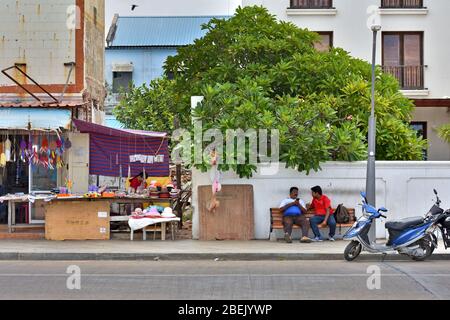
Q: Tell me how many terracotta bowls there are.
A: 0